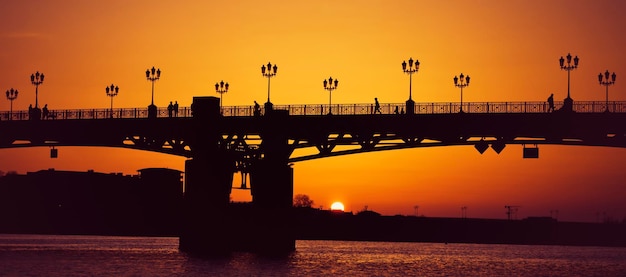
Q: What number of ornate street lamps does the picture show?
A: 11